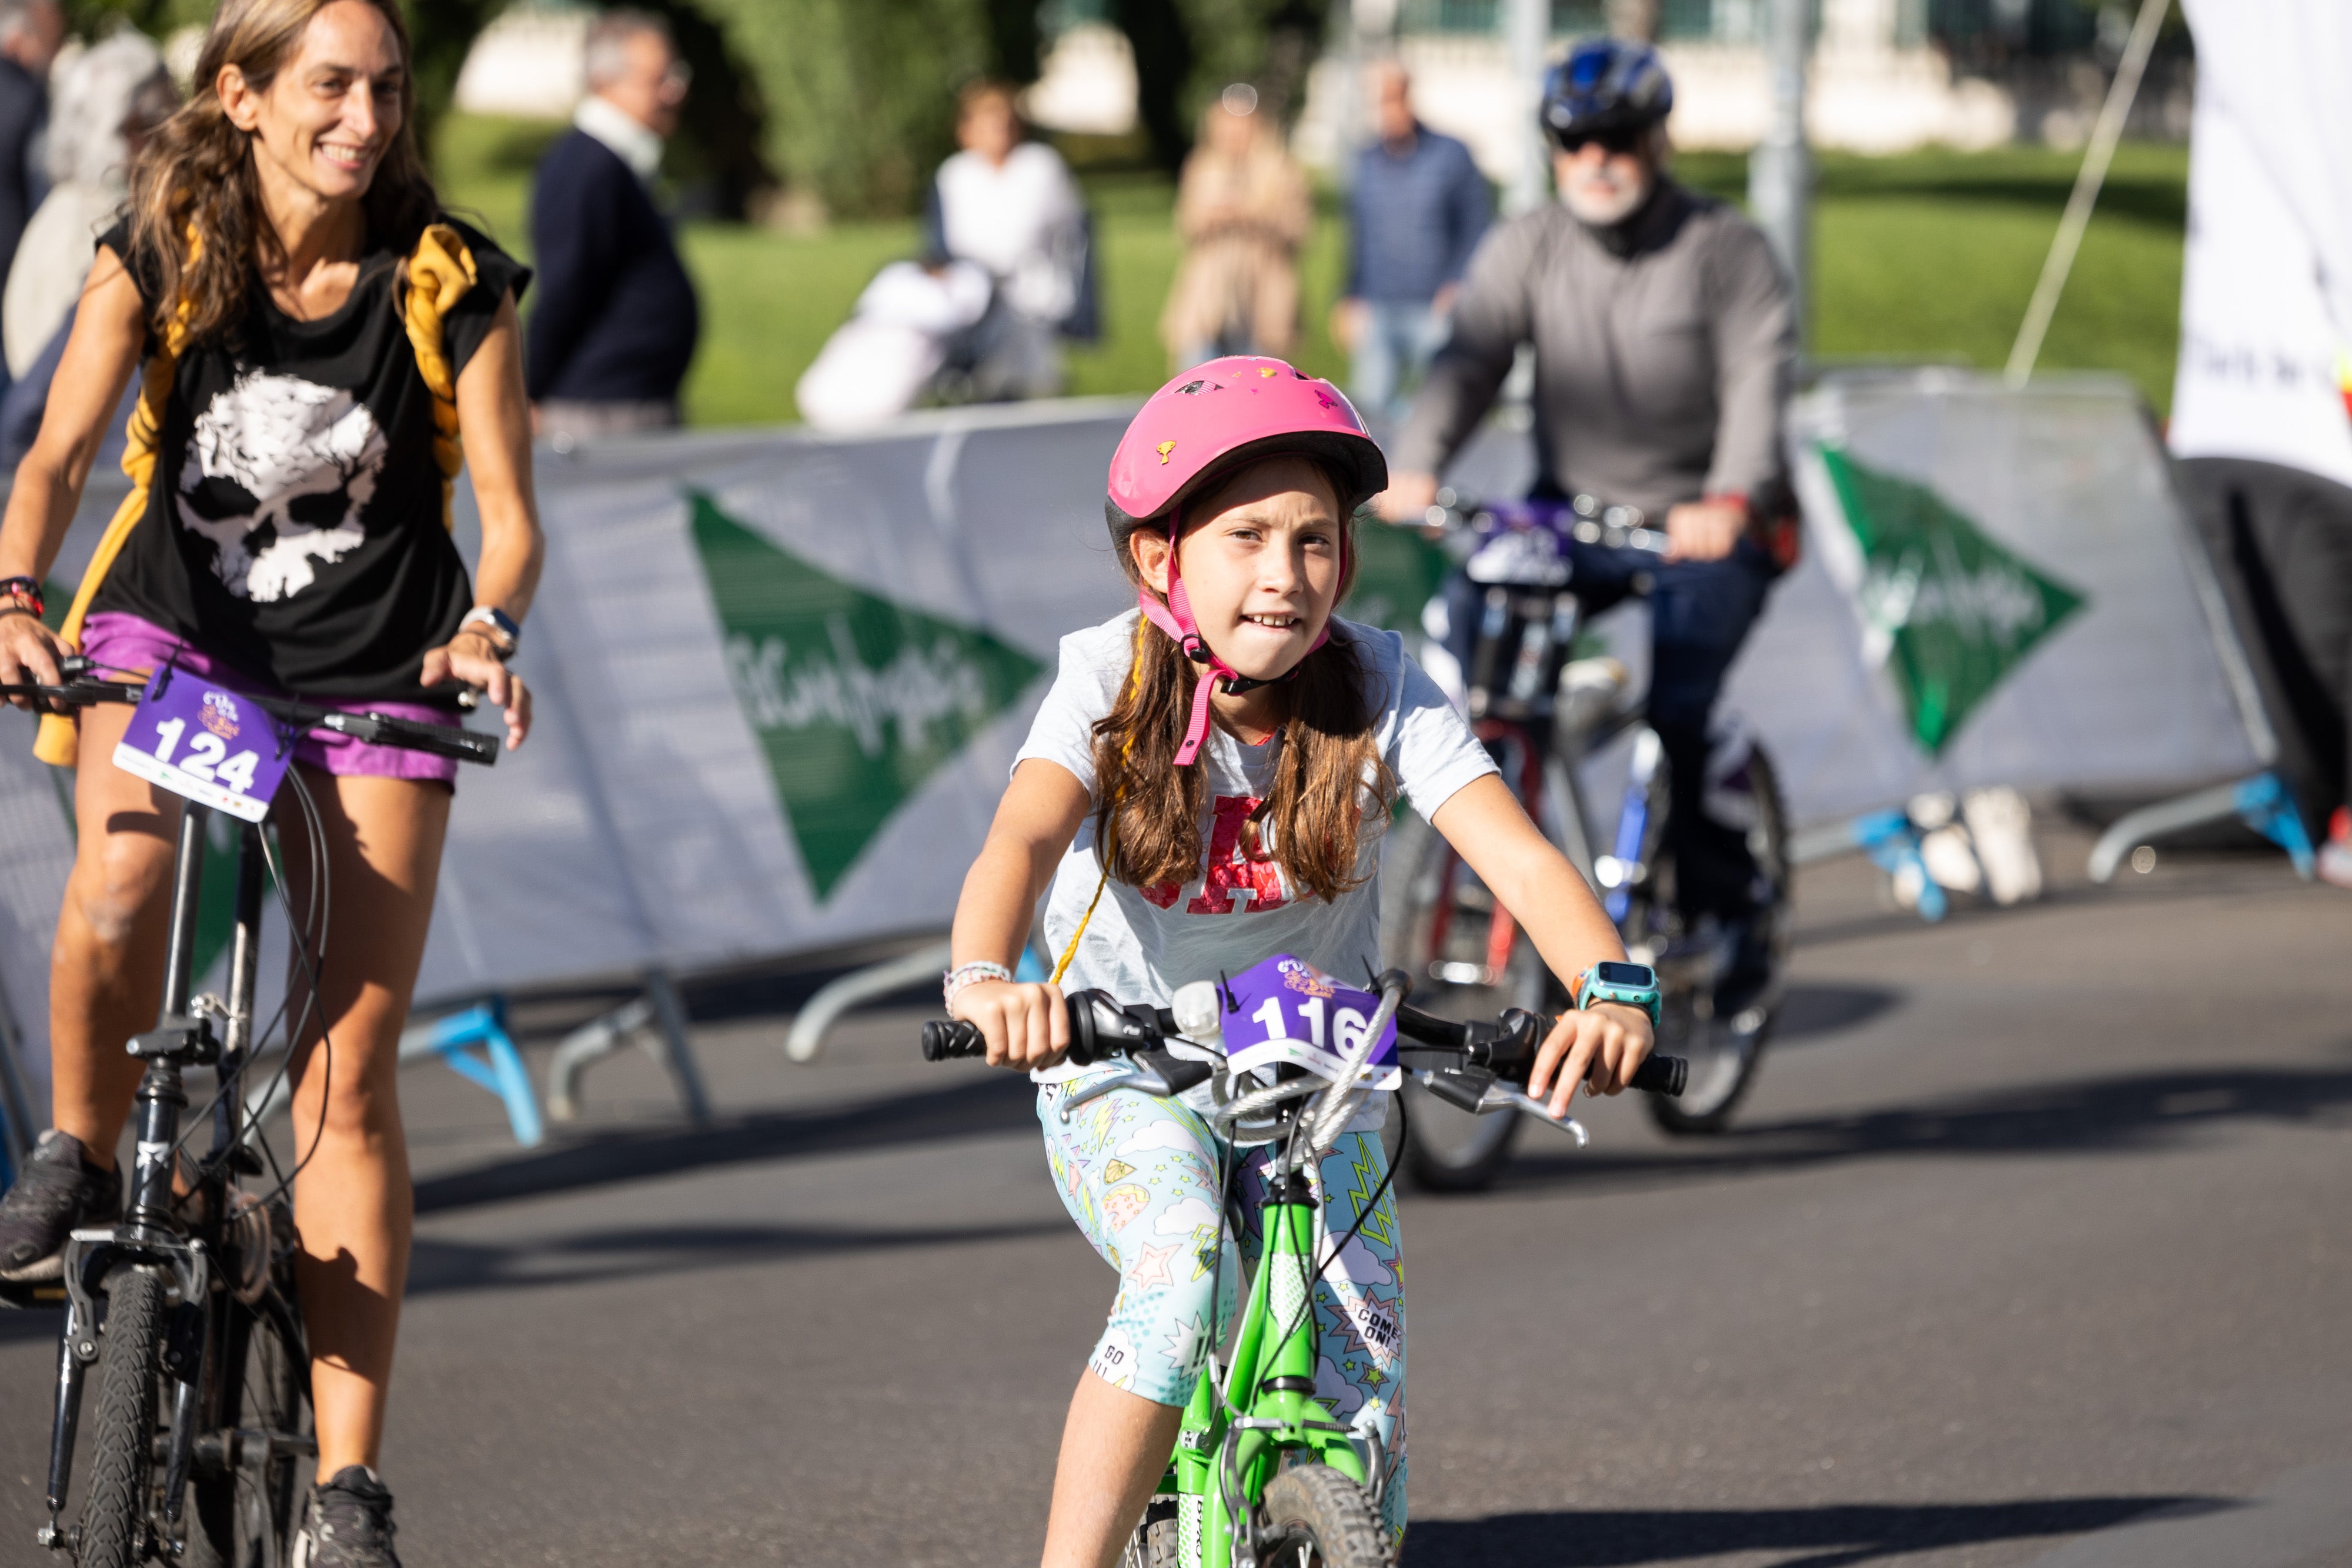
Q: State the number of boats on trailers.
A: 0